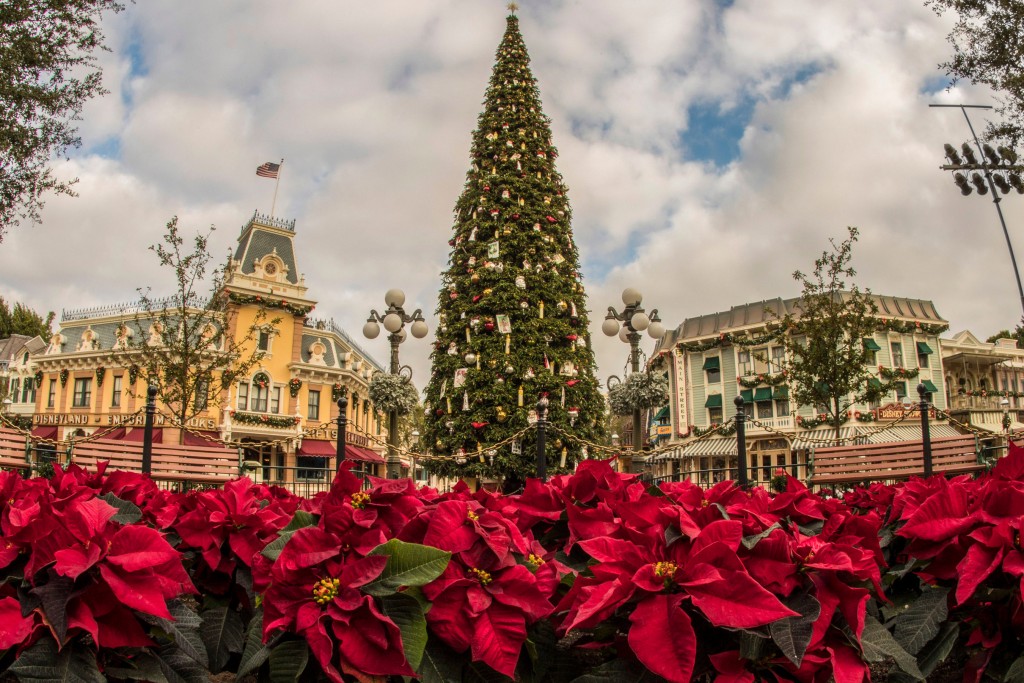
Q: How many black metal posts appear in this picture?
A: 5